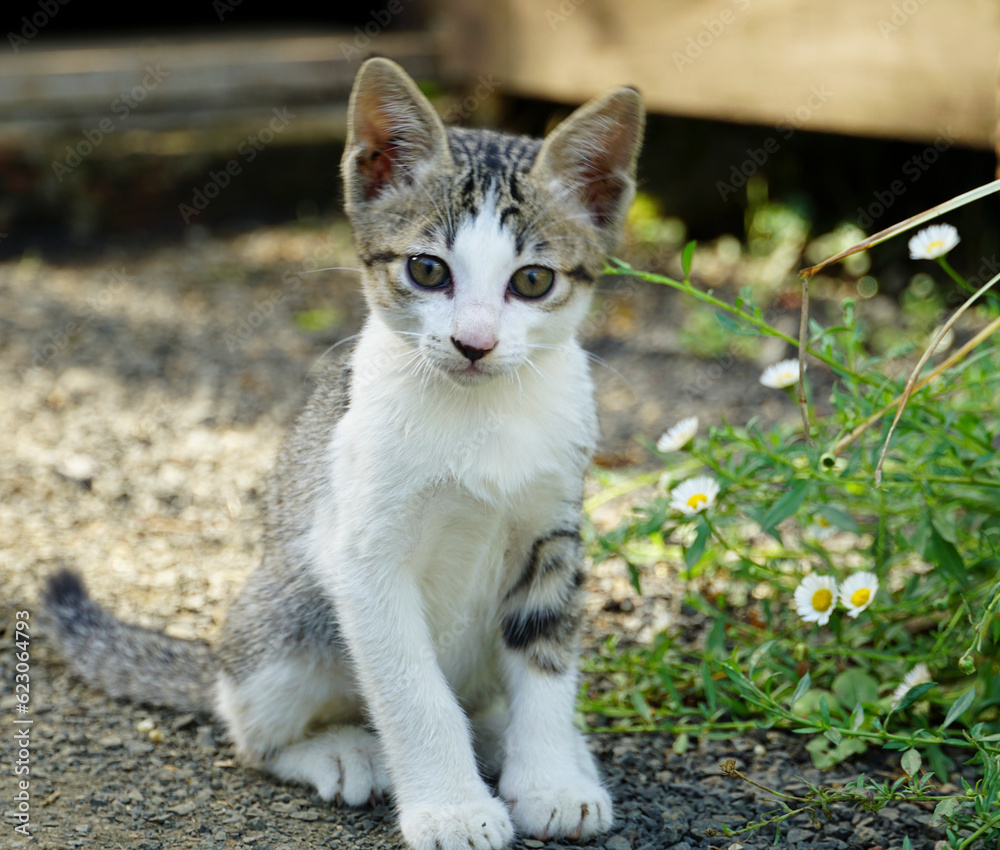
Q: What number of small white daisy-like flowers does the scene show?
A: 7